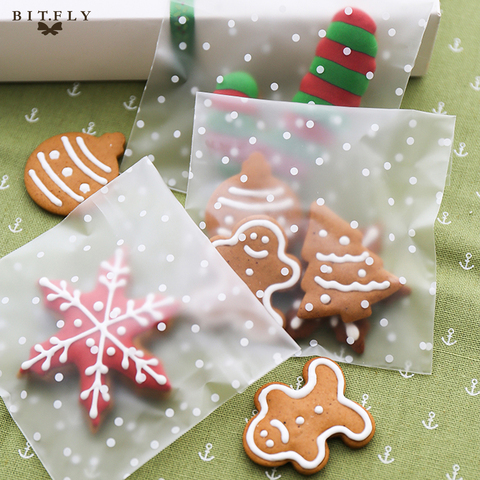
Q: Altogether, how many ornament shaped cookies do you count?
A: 2